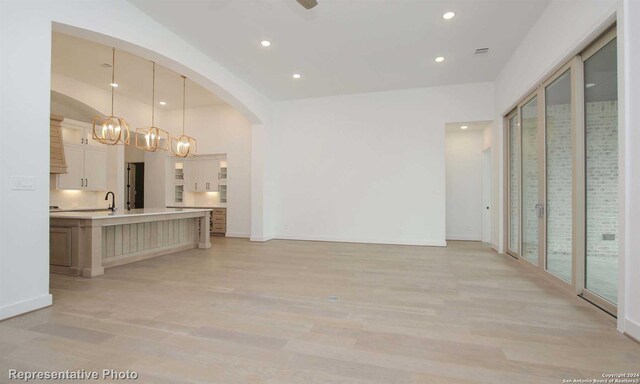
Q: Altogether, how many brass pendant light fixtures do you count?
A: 3